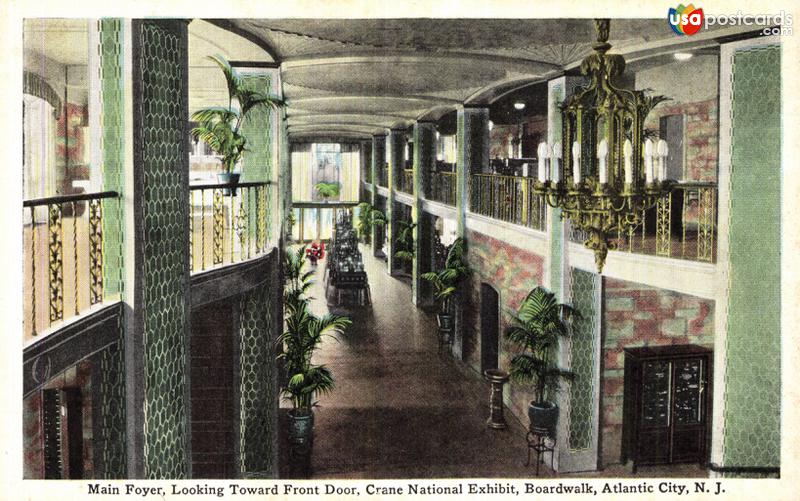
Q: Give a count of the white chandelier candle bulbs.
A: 7